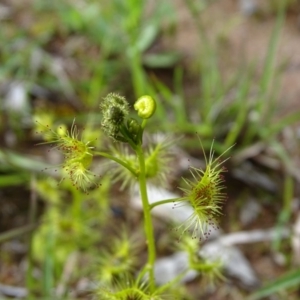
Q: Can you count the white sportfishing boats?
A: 0